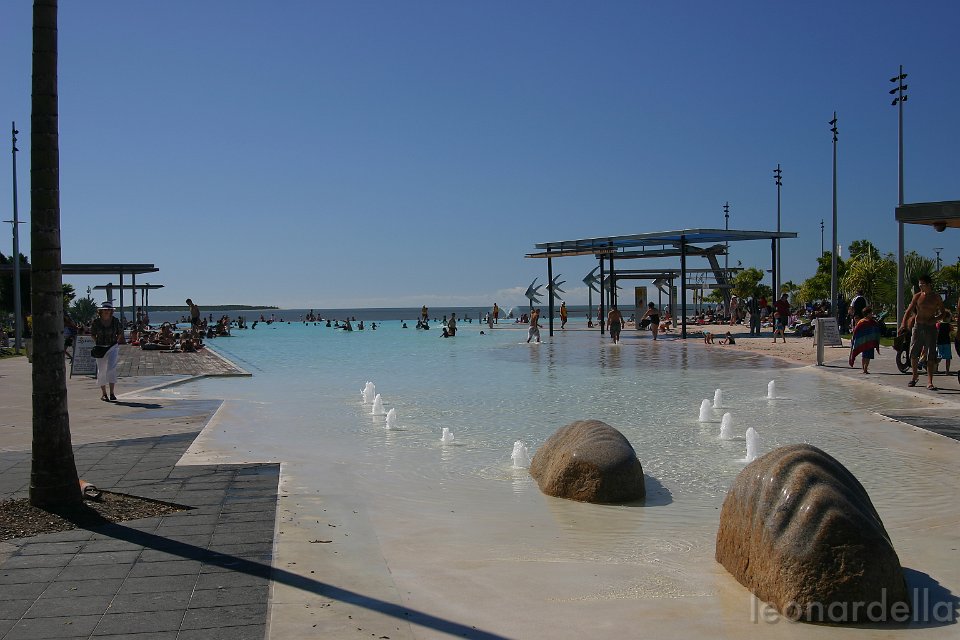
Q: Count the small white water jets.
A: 10